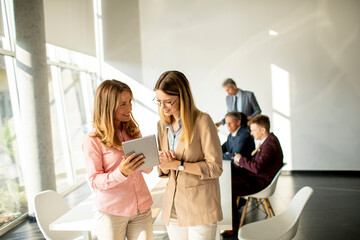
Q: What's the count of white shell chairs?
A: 3